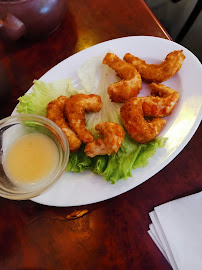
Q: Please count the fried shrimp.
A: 7